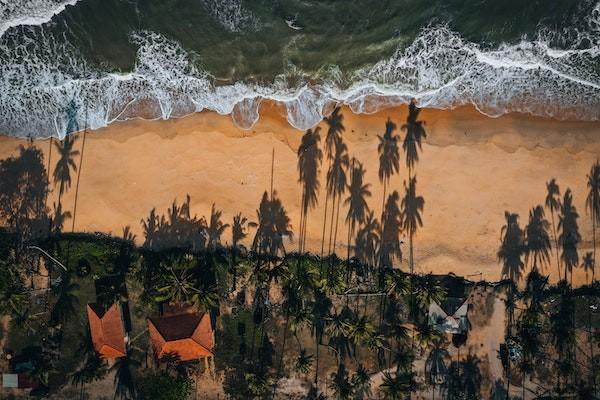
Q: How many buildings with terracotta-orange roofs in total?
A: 2